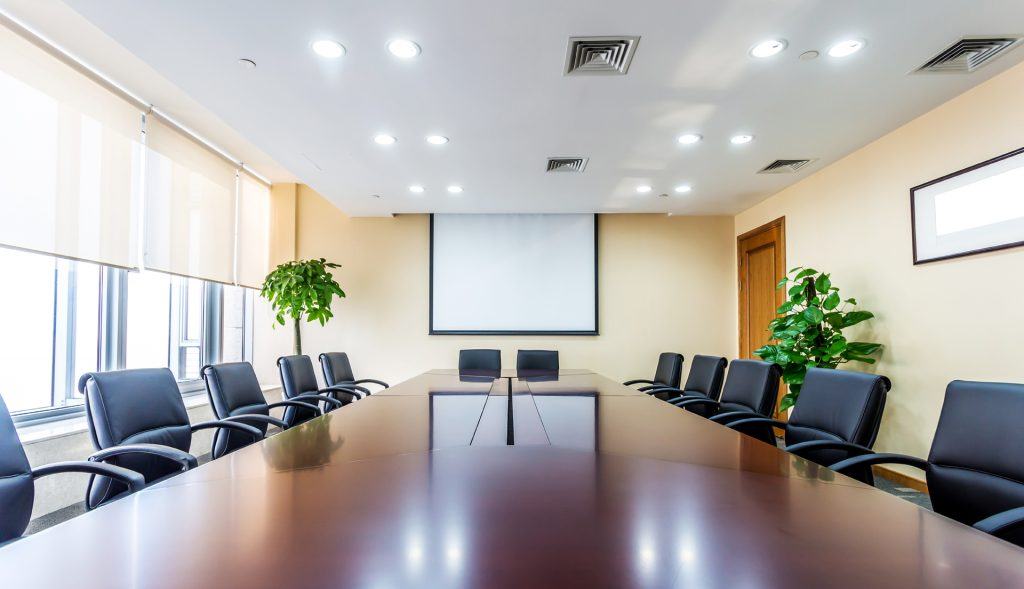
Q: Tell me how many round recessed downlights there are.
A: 12